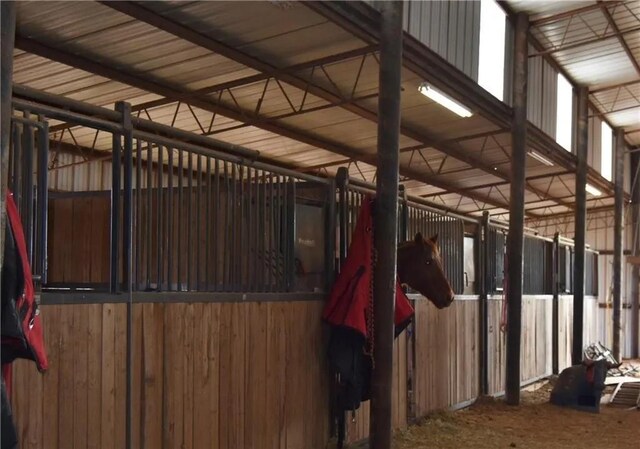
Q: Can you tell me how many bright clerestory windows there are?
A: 3